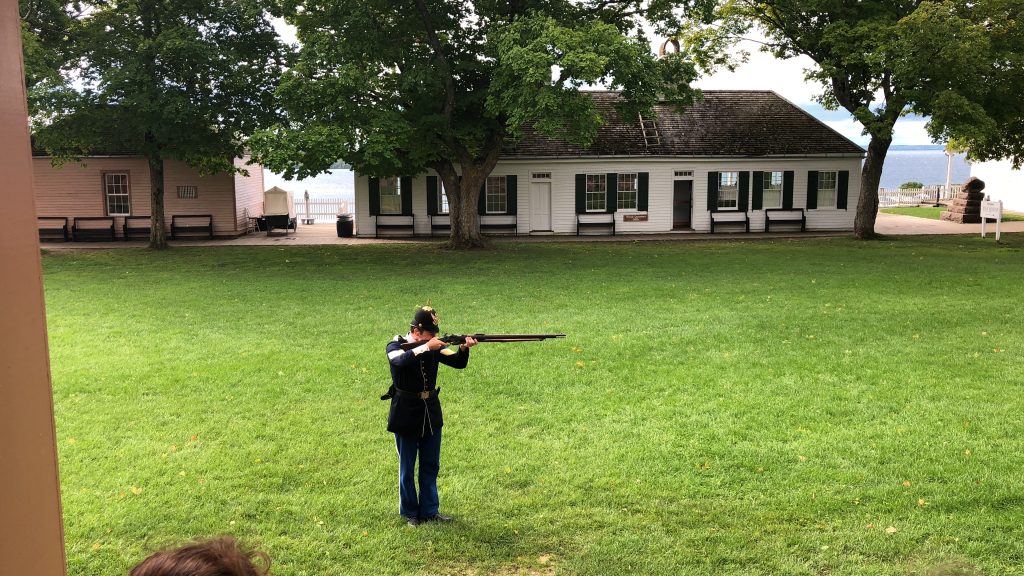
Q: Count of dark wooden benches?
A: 10